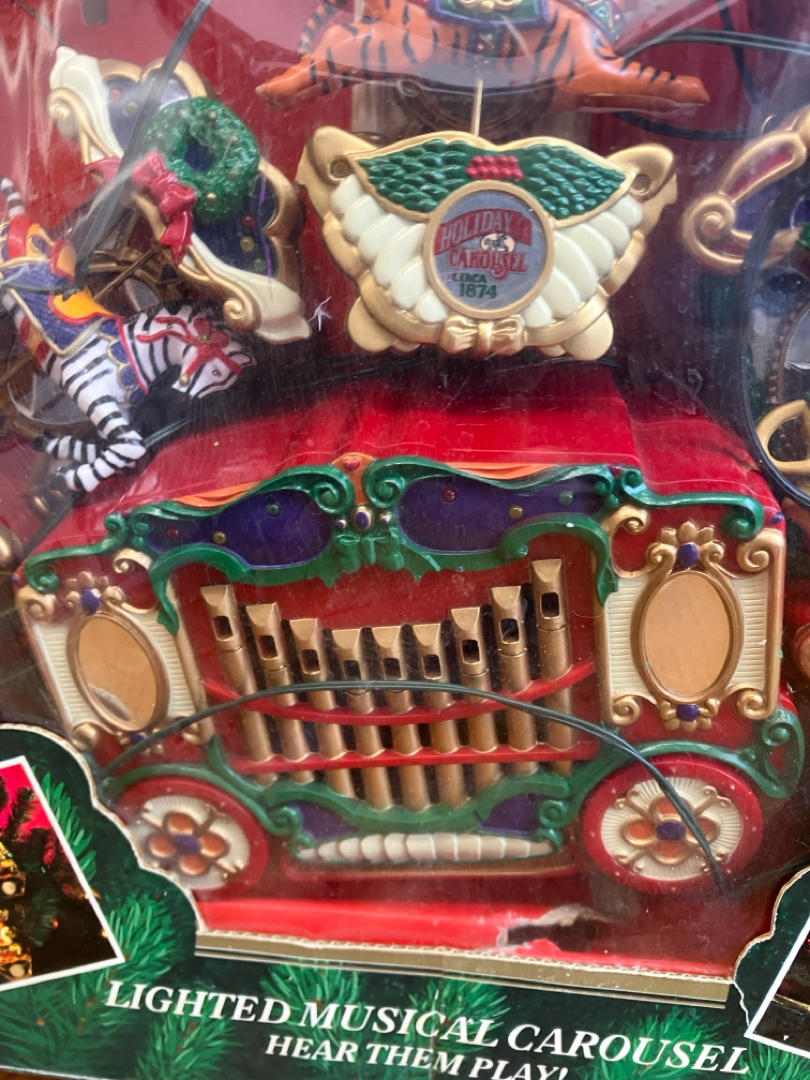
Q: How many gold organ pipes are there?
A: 9